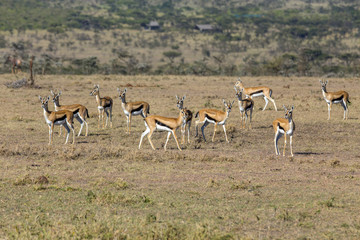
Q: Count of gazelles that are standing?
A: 11